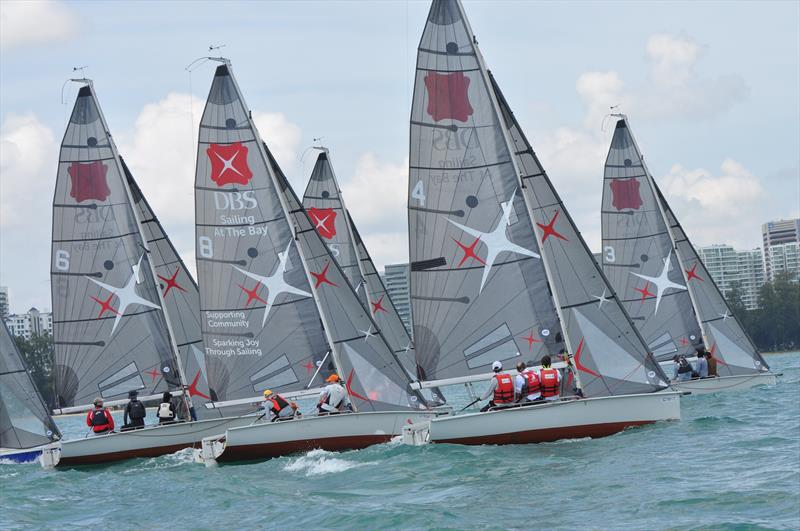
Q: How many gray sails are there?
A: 11